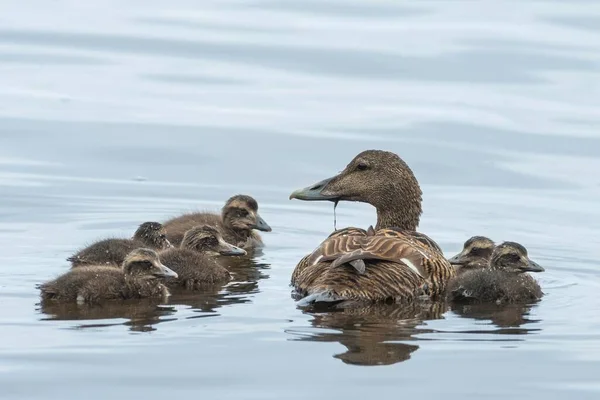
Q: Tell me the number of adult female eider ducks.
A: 1